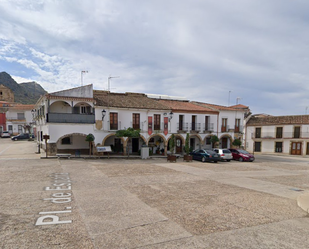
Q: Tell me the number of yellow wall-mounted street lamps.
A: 0